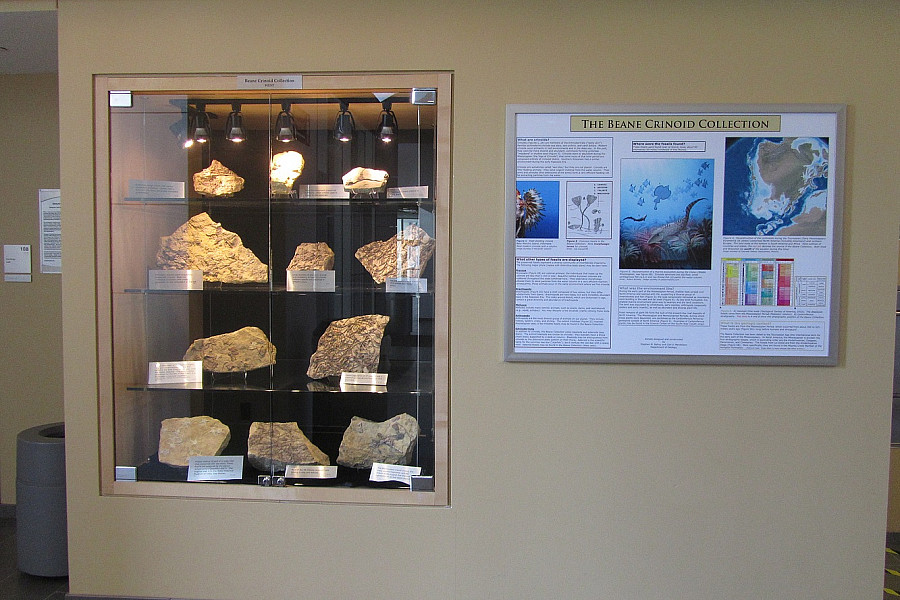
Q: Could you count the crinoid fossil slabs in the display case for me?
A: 11